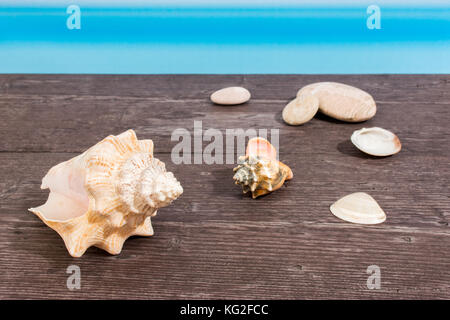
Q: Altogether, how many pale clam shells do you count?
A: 2